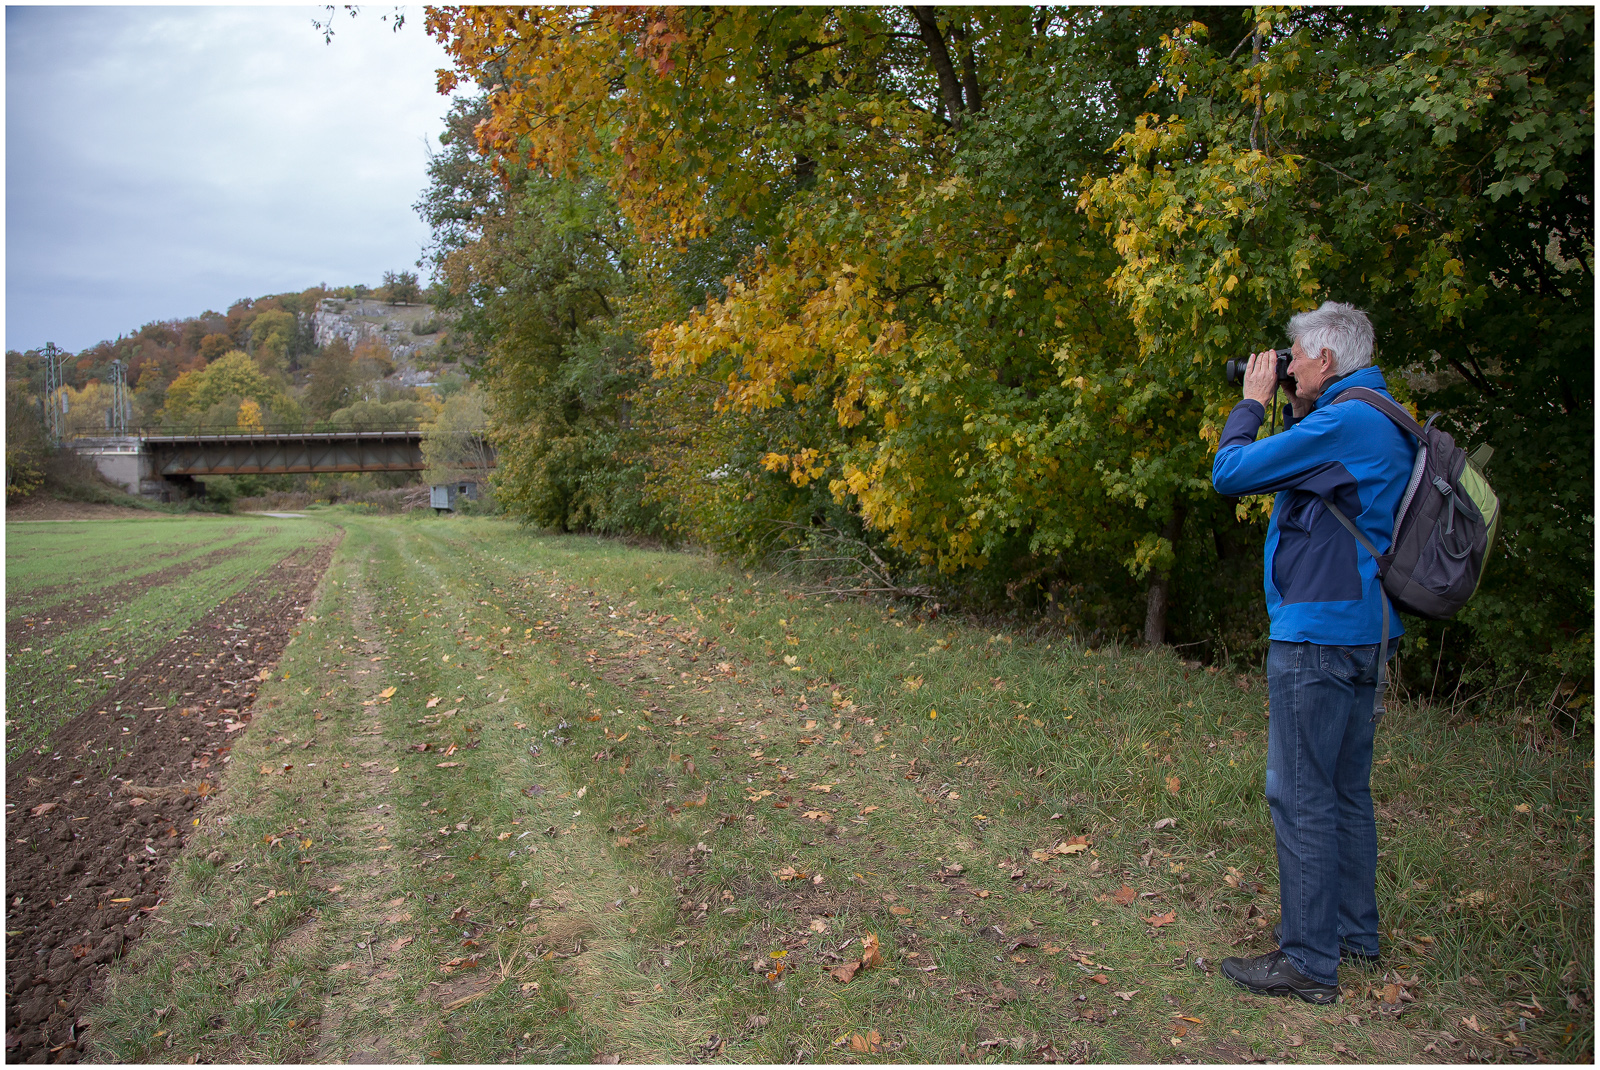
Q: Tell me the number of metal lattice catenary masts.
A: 2